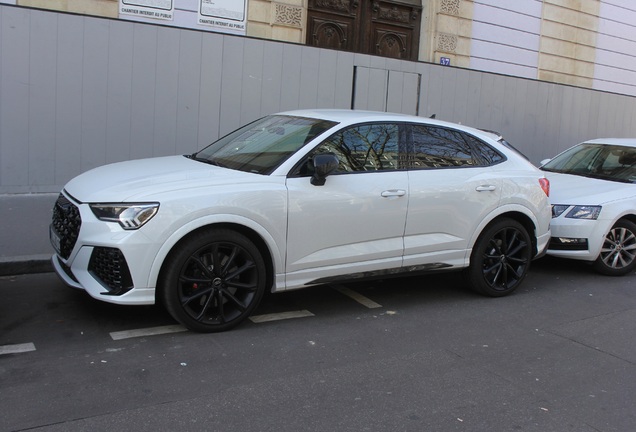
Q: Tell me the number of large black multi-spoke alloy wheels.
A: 2